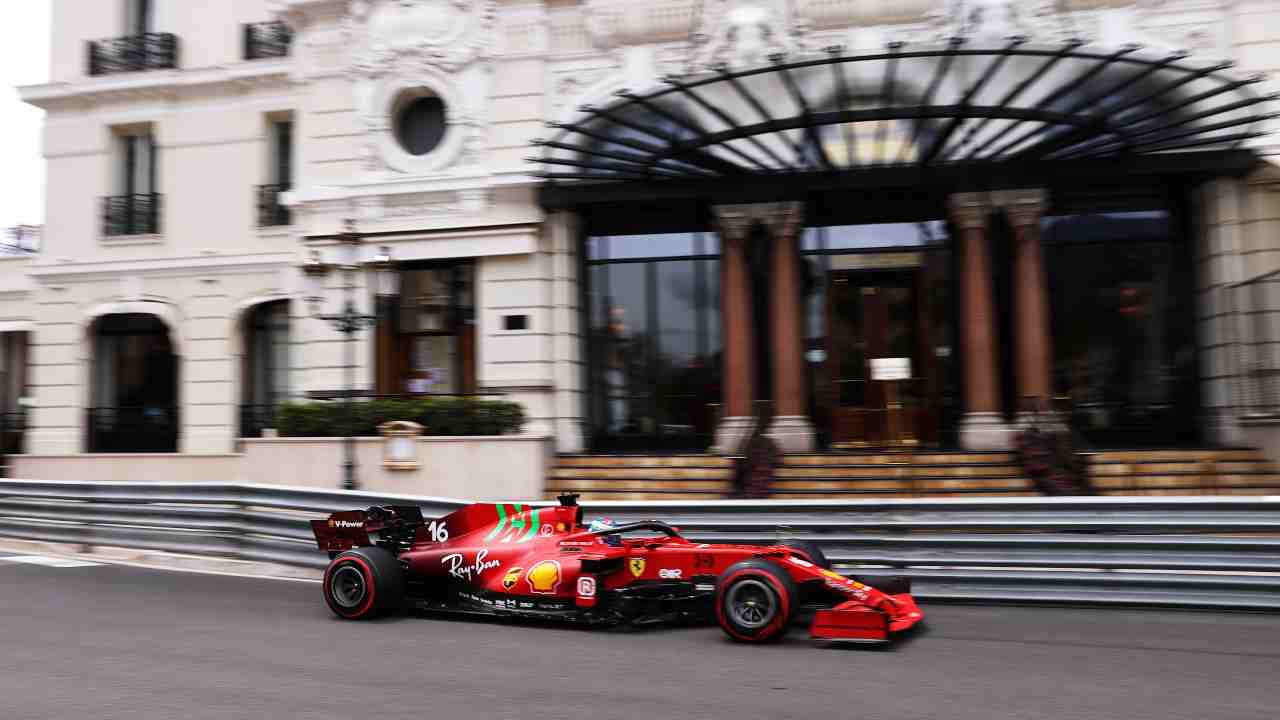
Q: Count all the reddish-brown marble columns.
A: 4